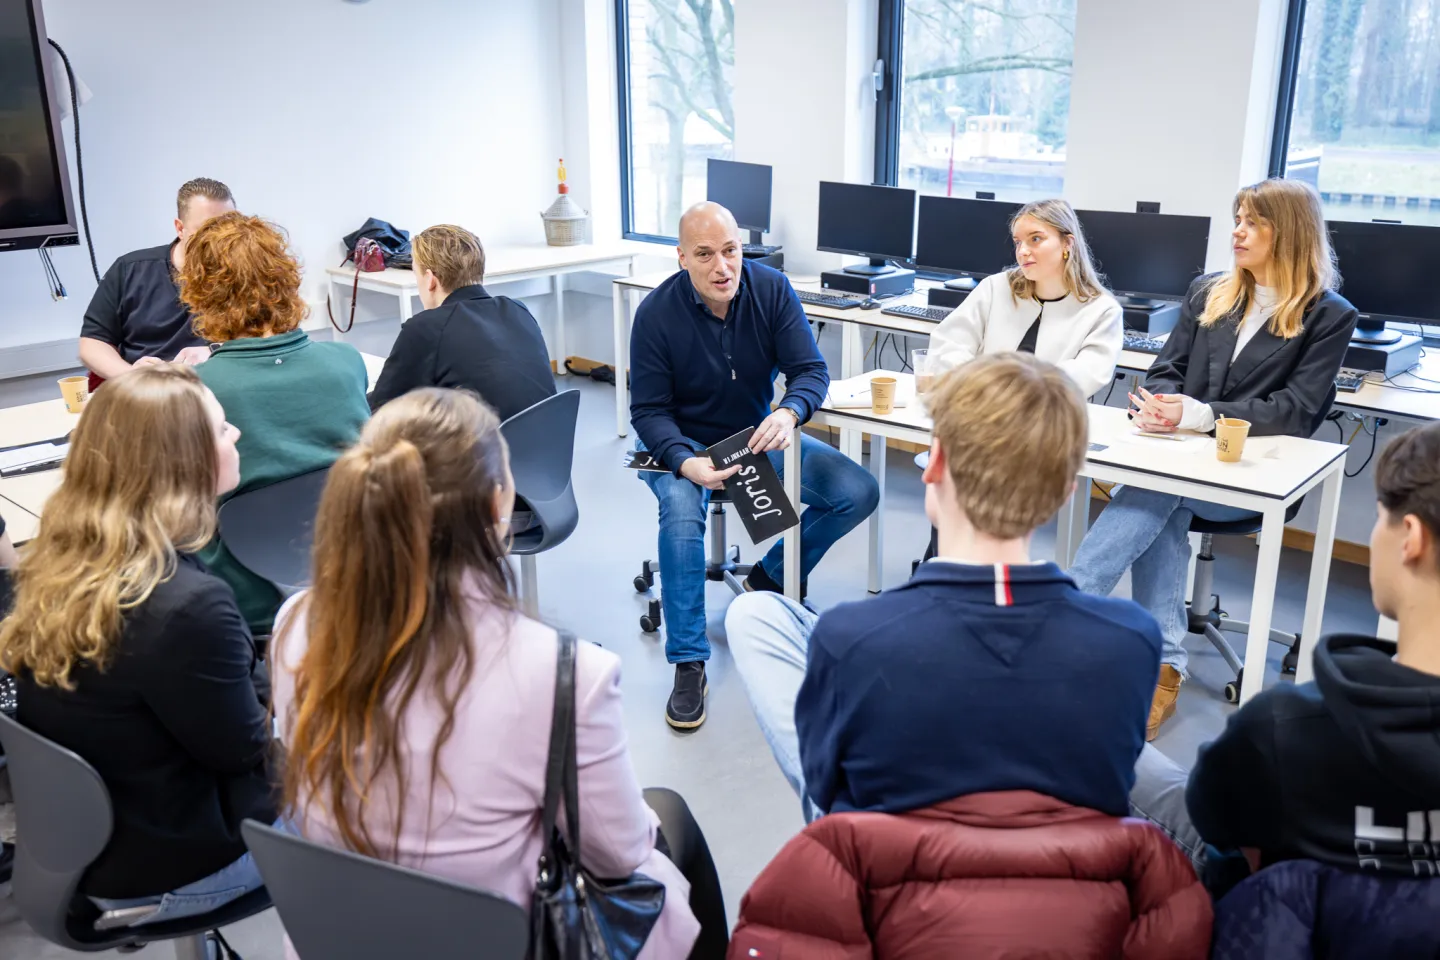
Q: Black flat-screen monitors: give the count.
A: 5